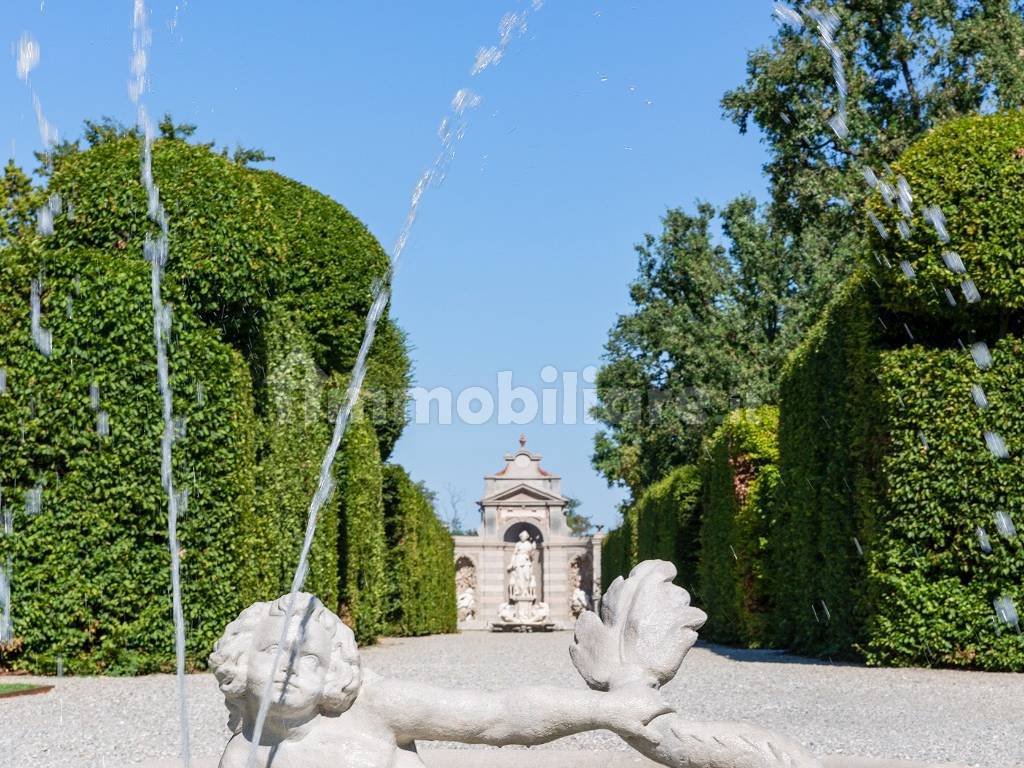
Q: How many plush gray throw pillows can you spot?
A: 0